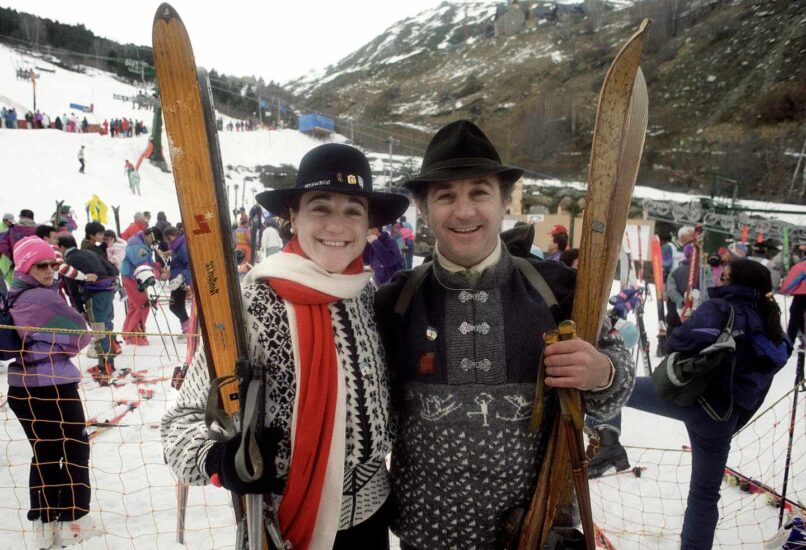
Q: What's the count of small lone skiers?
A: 1